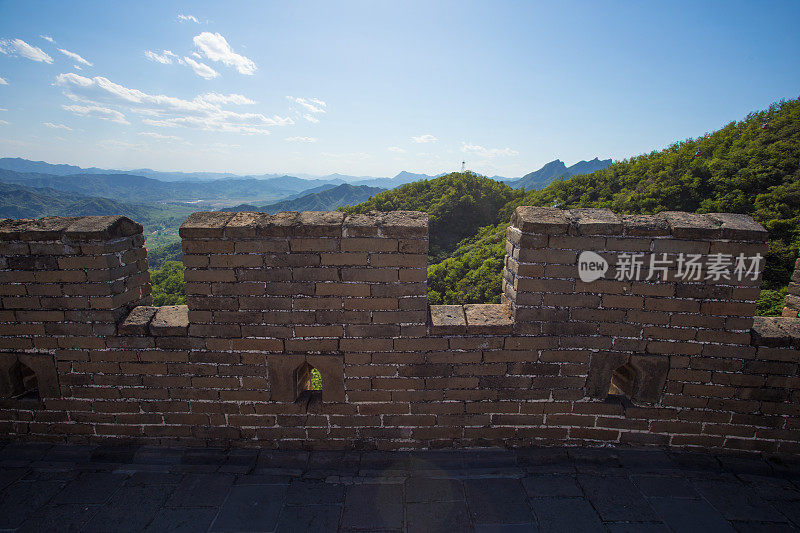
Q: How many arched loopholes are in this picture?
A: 3